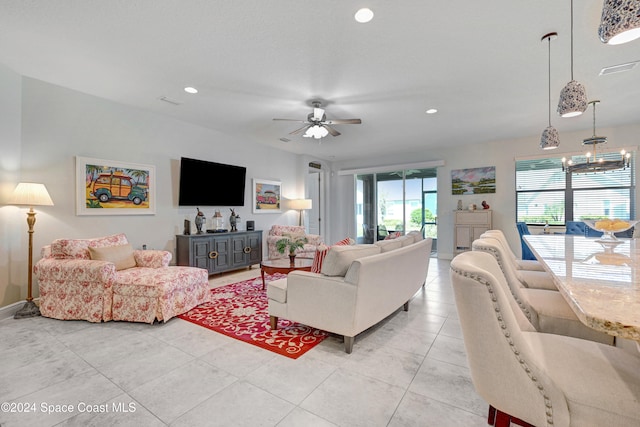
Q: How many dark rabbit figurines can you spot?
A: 2